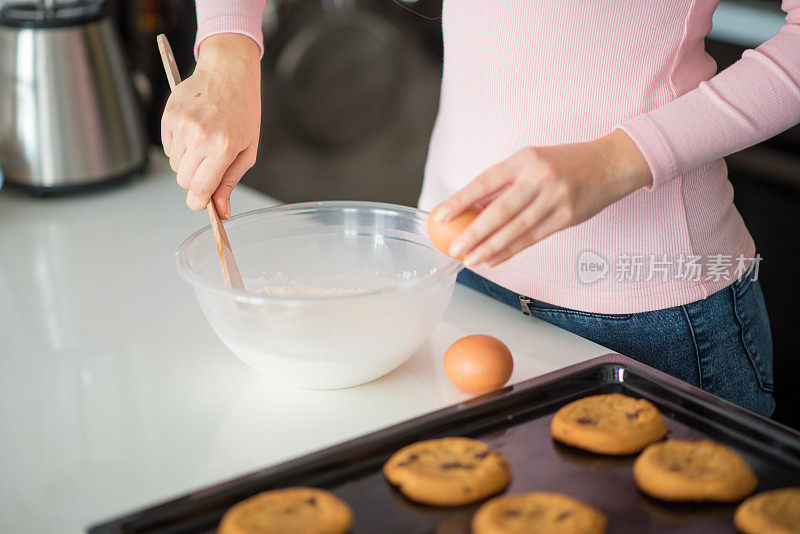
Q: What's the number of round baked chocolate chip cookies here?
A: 6